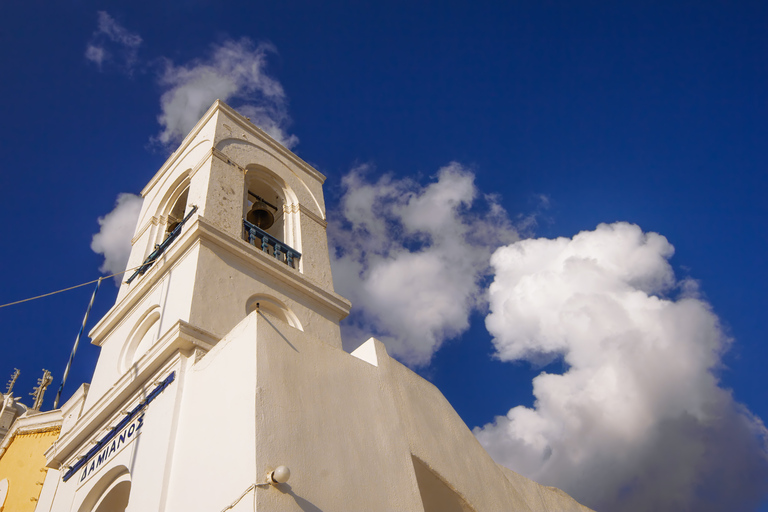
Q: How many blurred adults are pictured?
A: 0